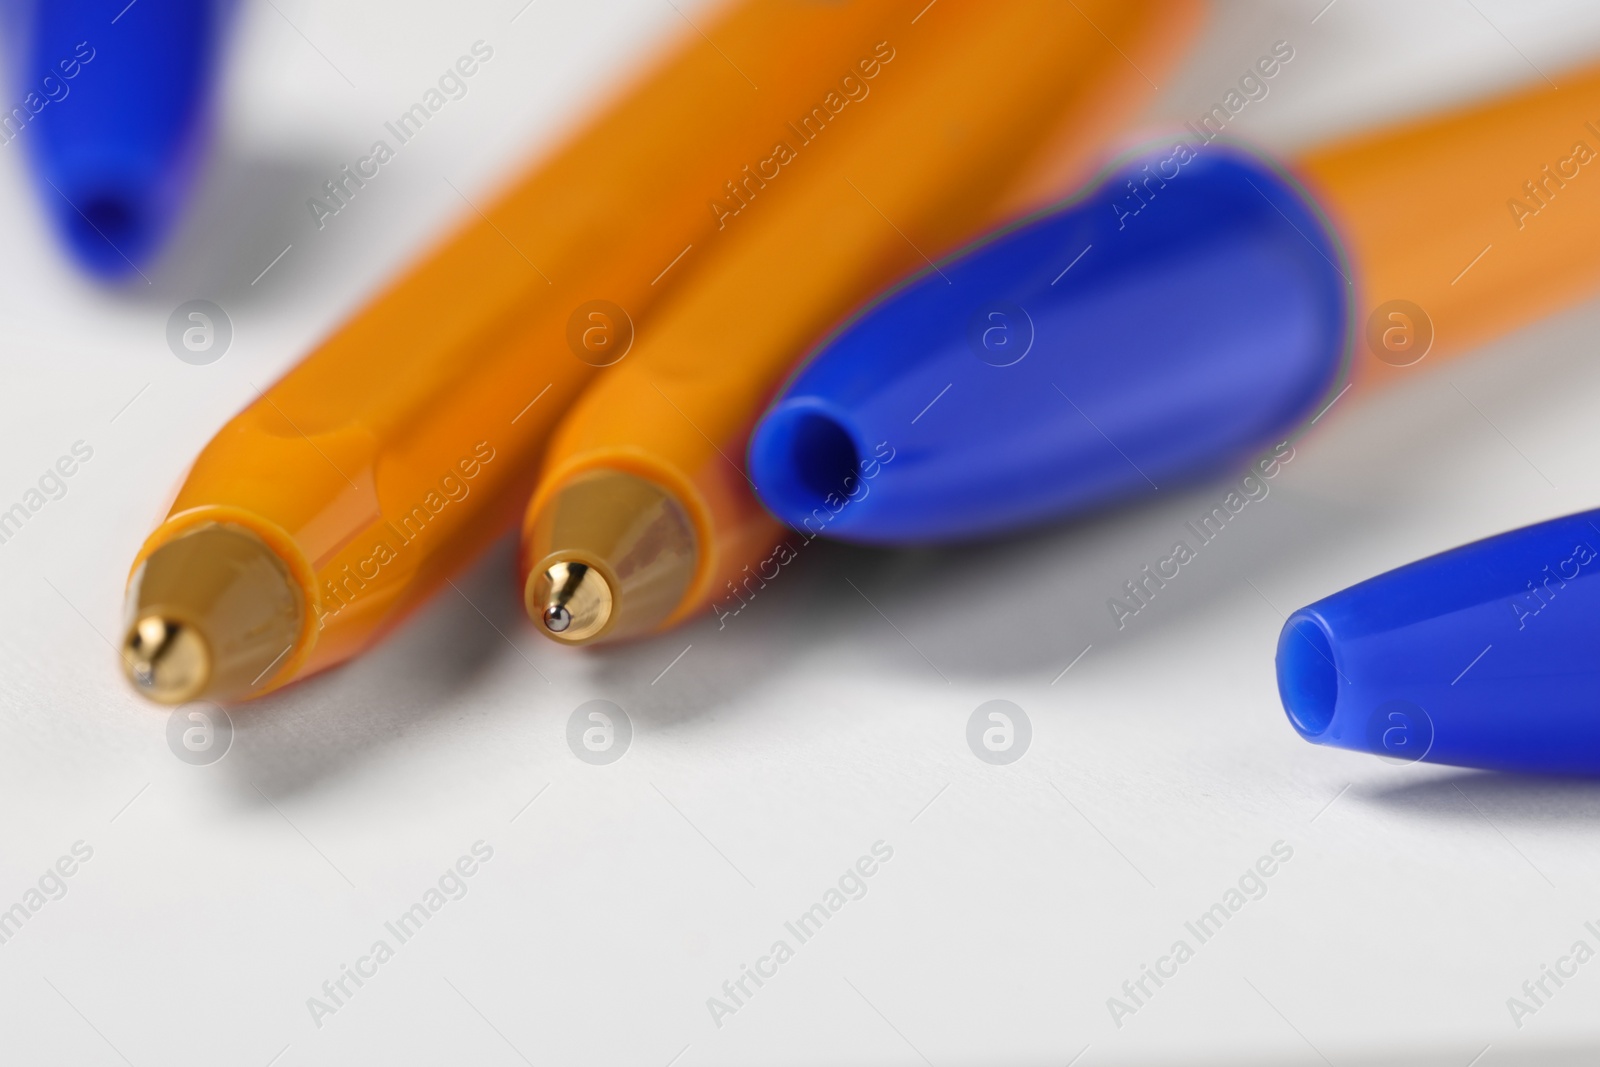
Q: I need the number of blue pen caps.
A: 3